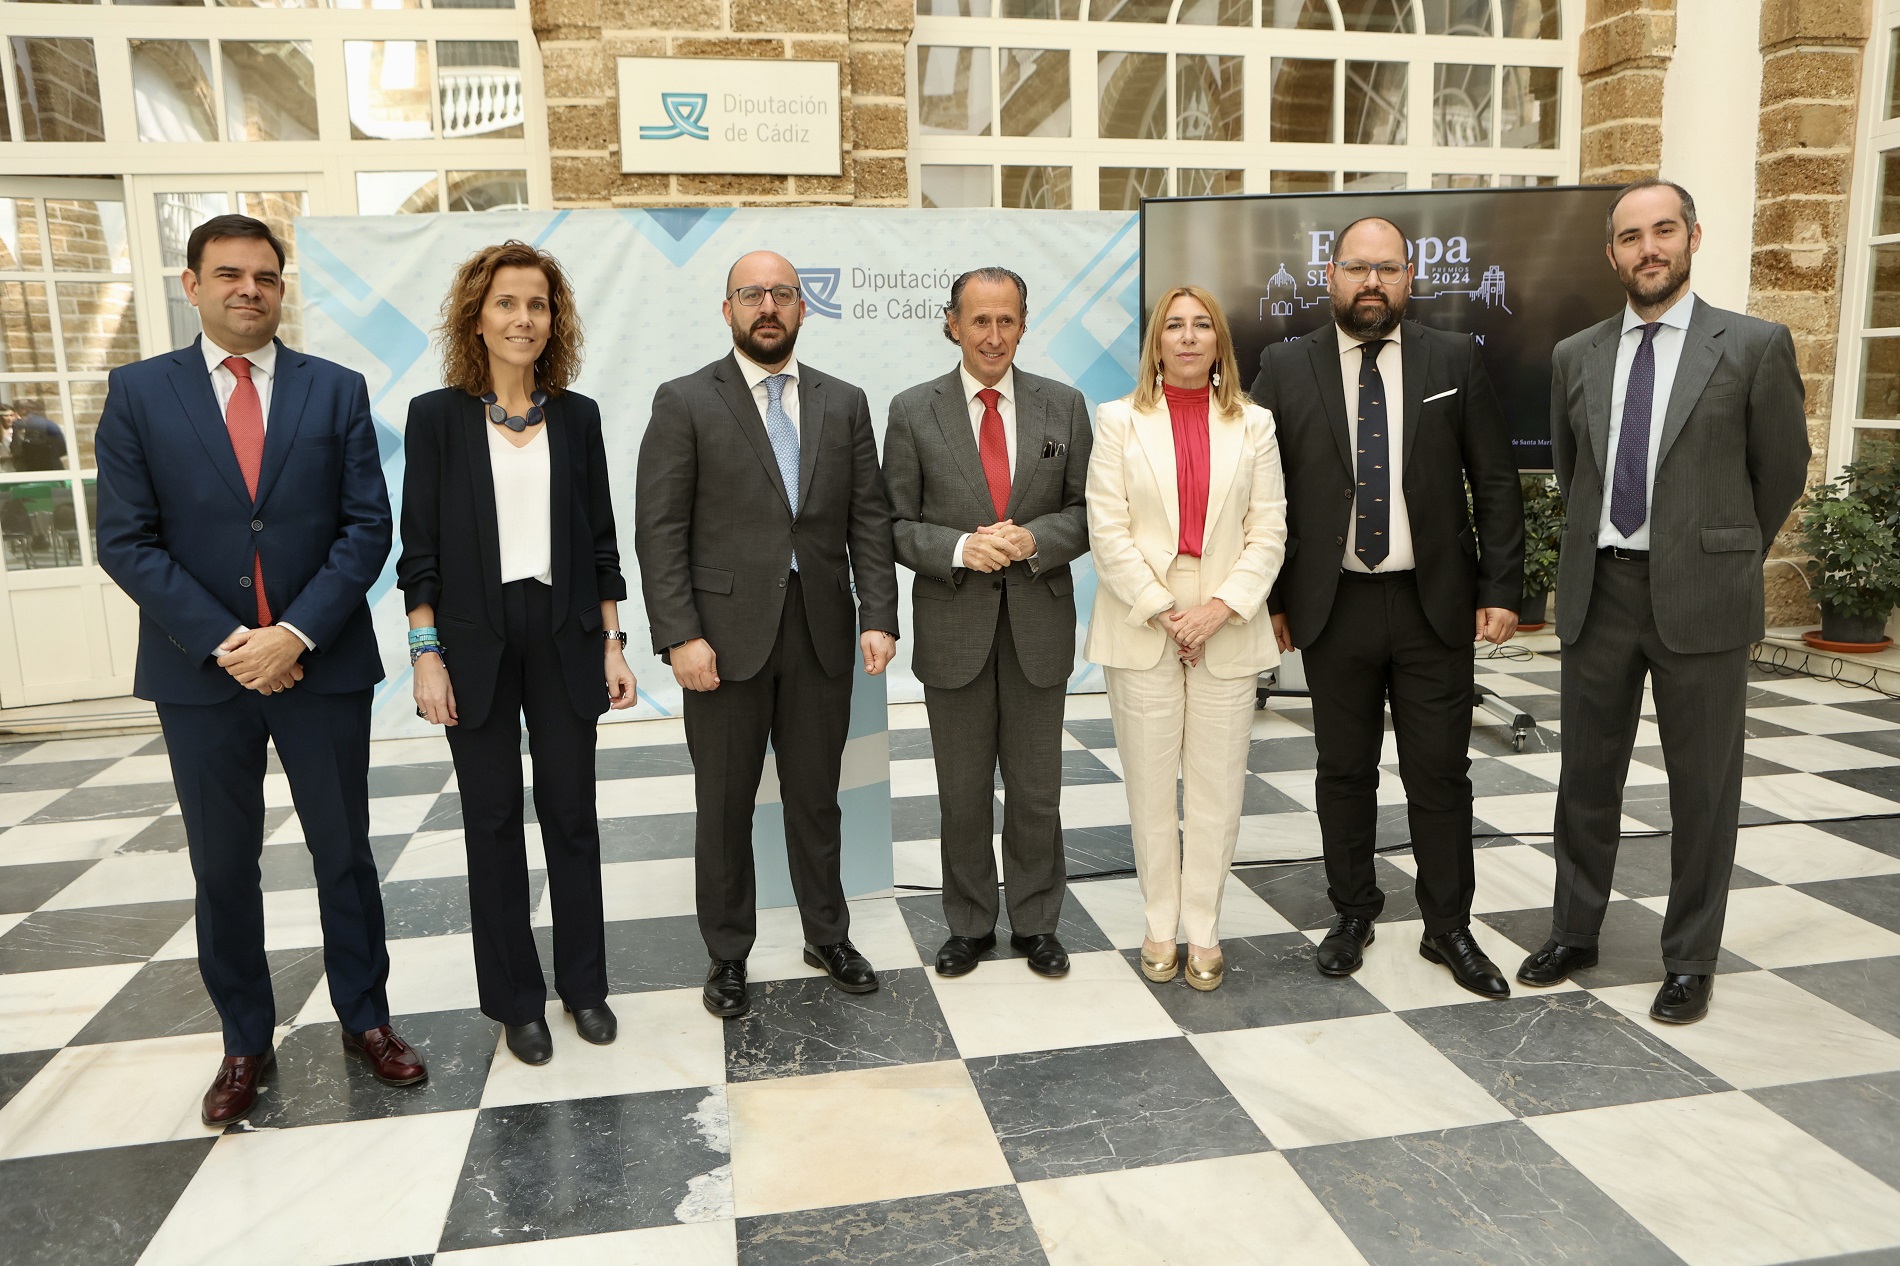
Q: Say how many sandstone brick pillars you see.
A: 3